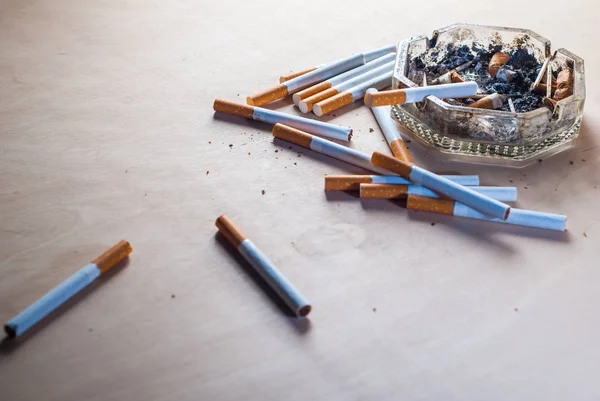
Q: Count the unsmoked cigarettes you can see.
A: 15